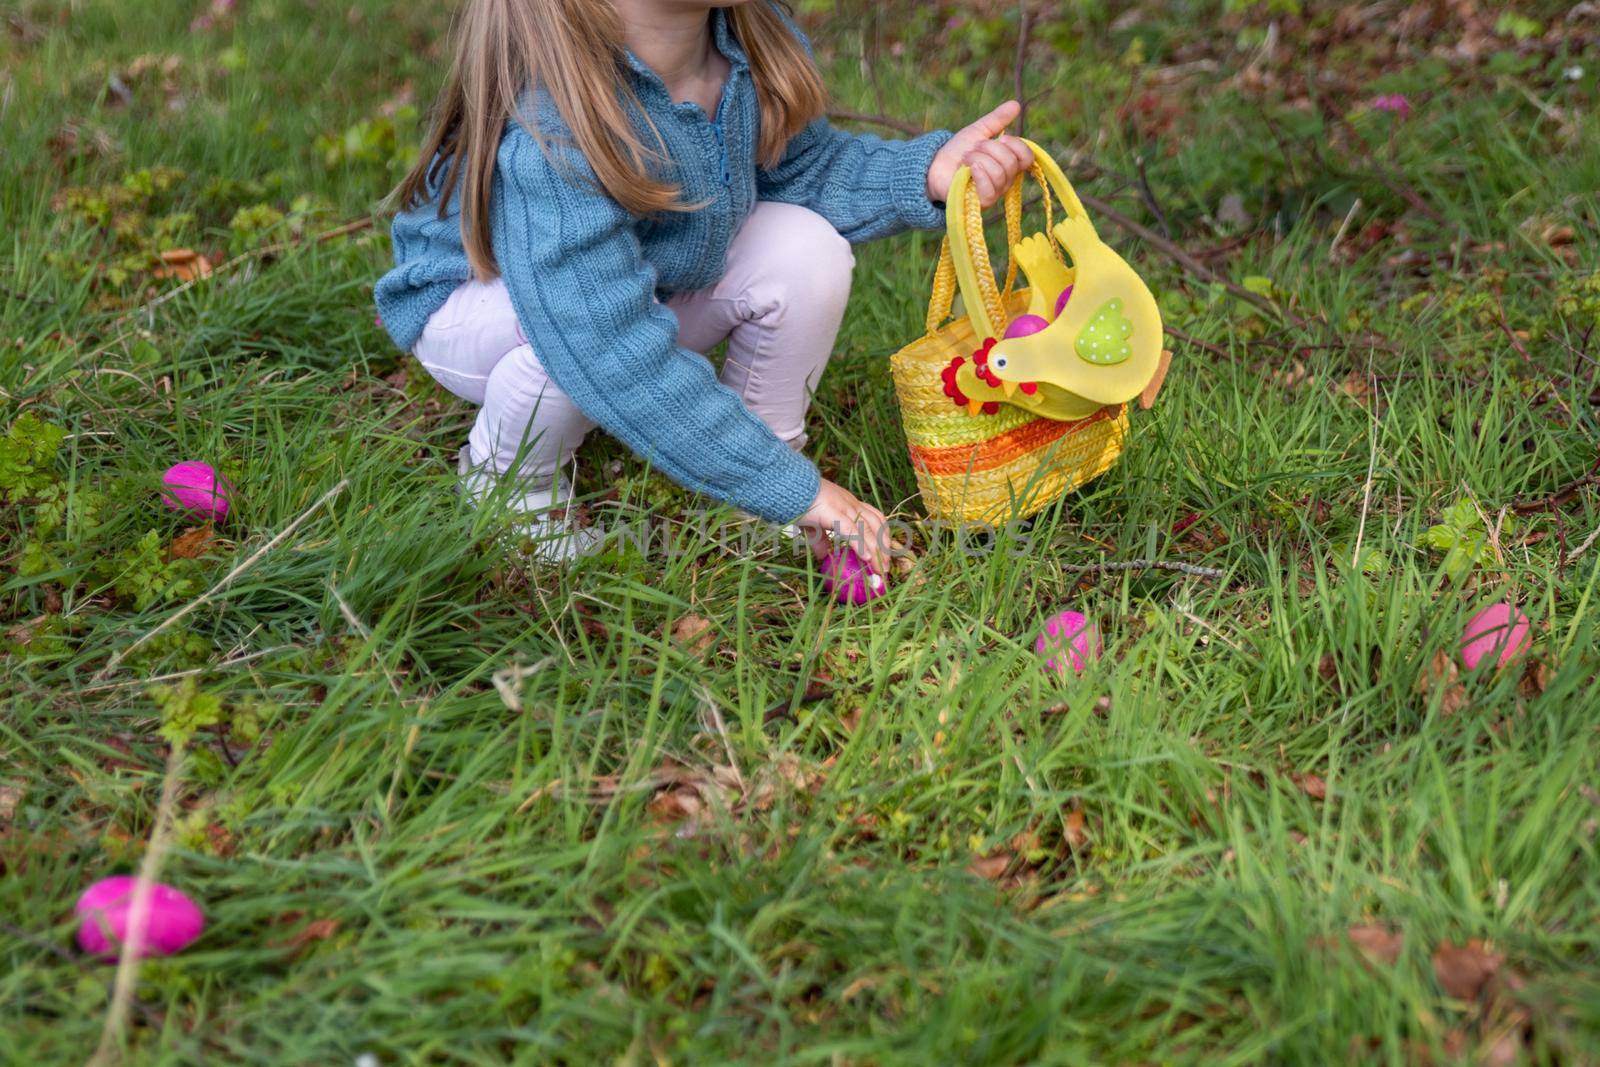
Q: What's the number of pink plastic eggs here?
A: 7